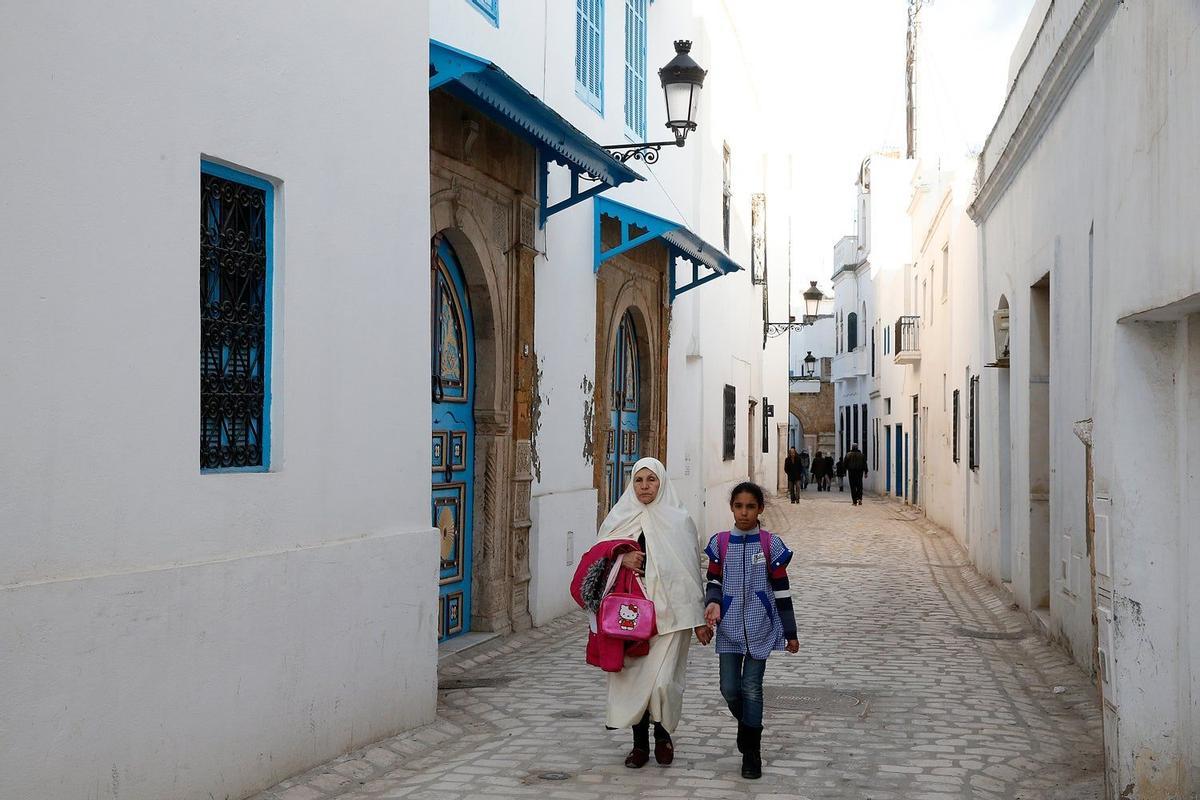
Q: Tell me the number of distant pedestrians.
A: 6